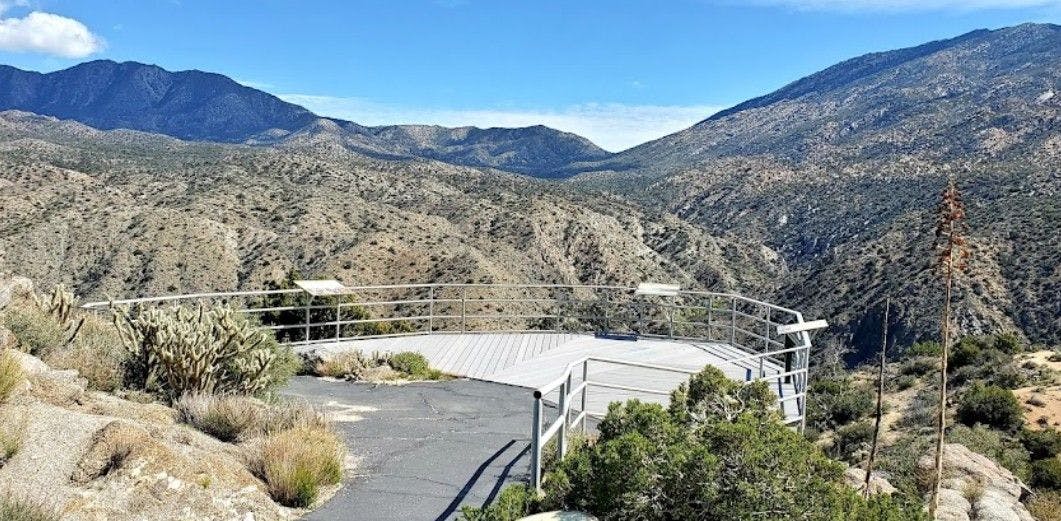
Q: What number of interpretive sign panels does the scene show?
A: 3